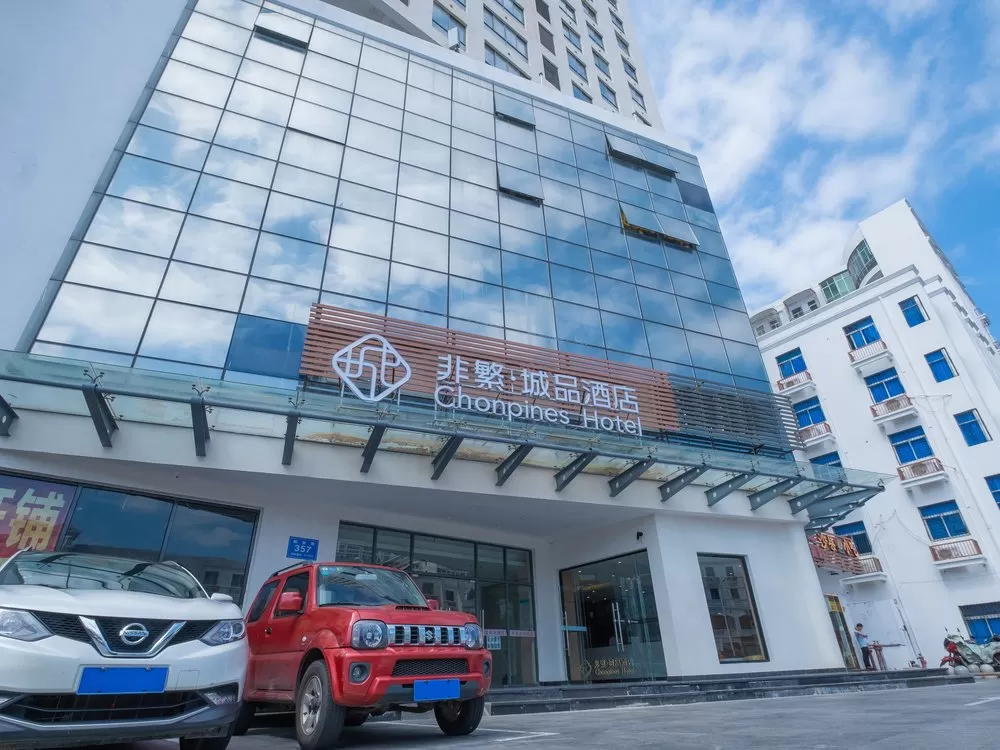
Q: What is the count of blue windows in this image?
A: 13